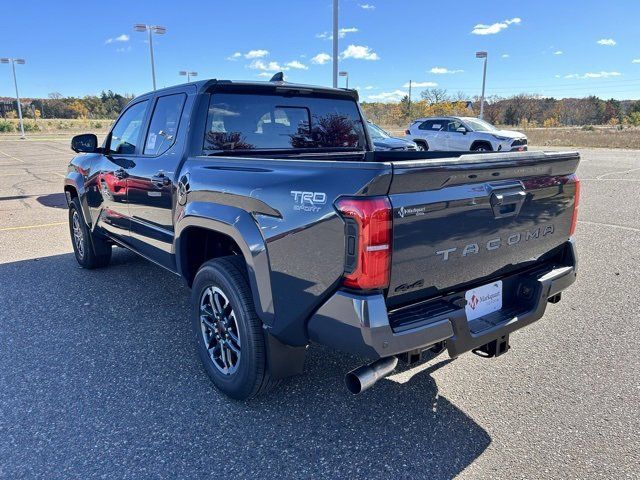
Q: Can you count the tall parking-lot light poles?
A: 6